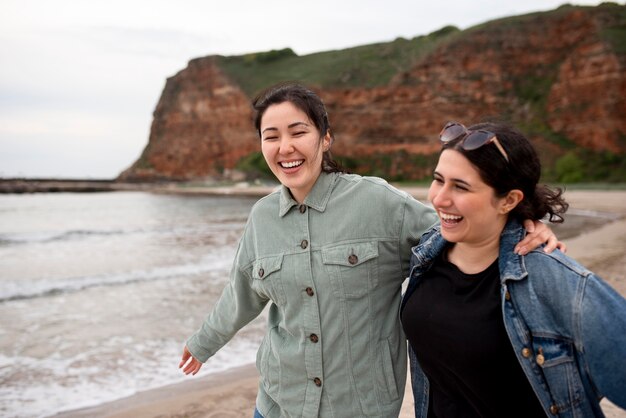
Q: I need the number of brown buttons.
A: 7